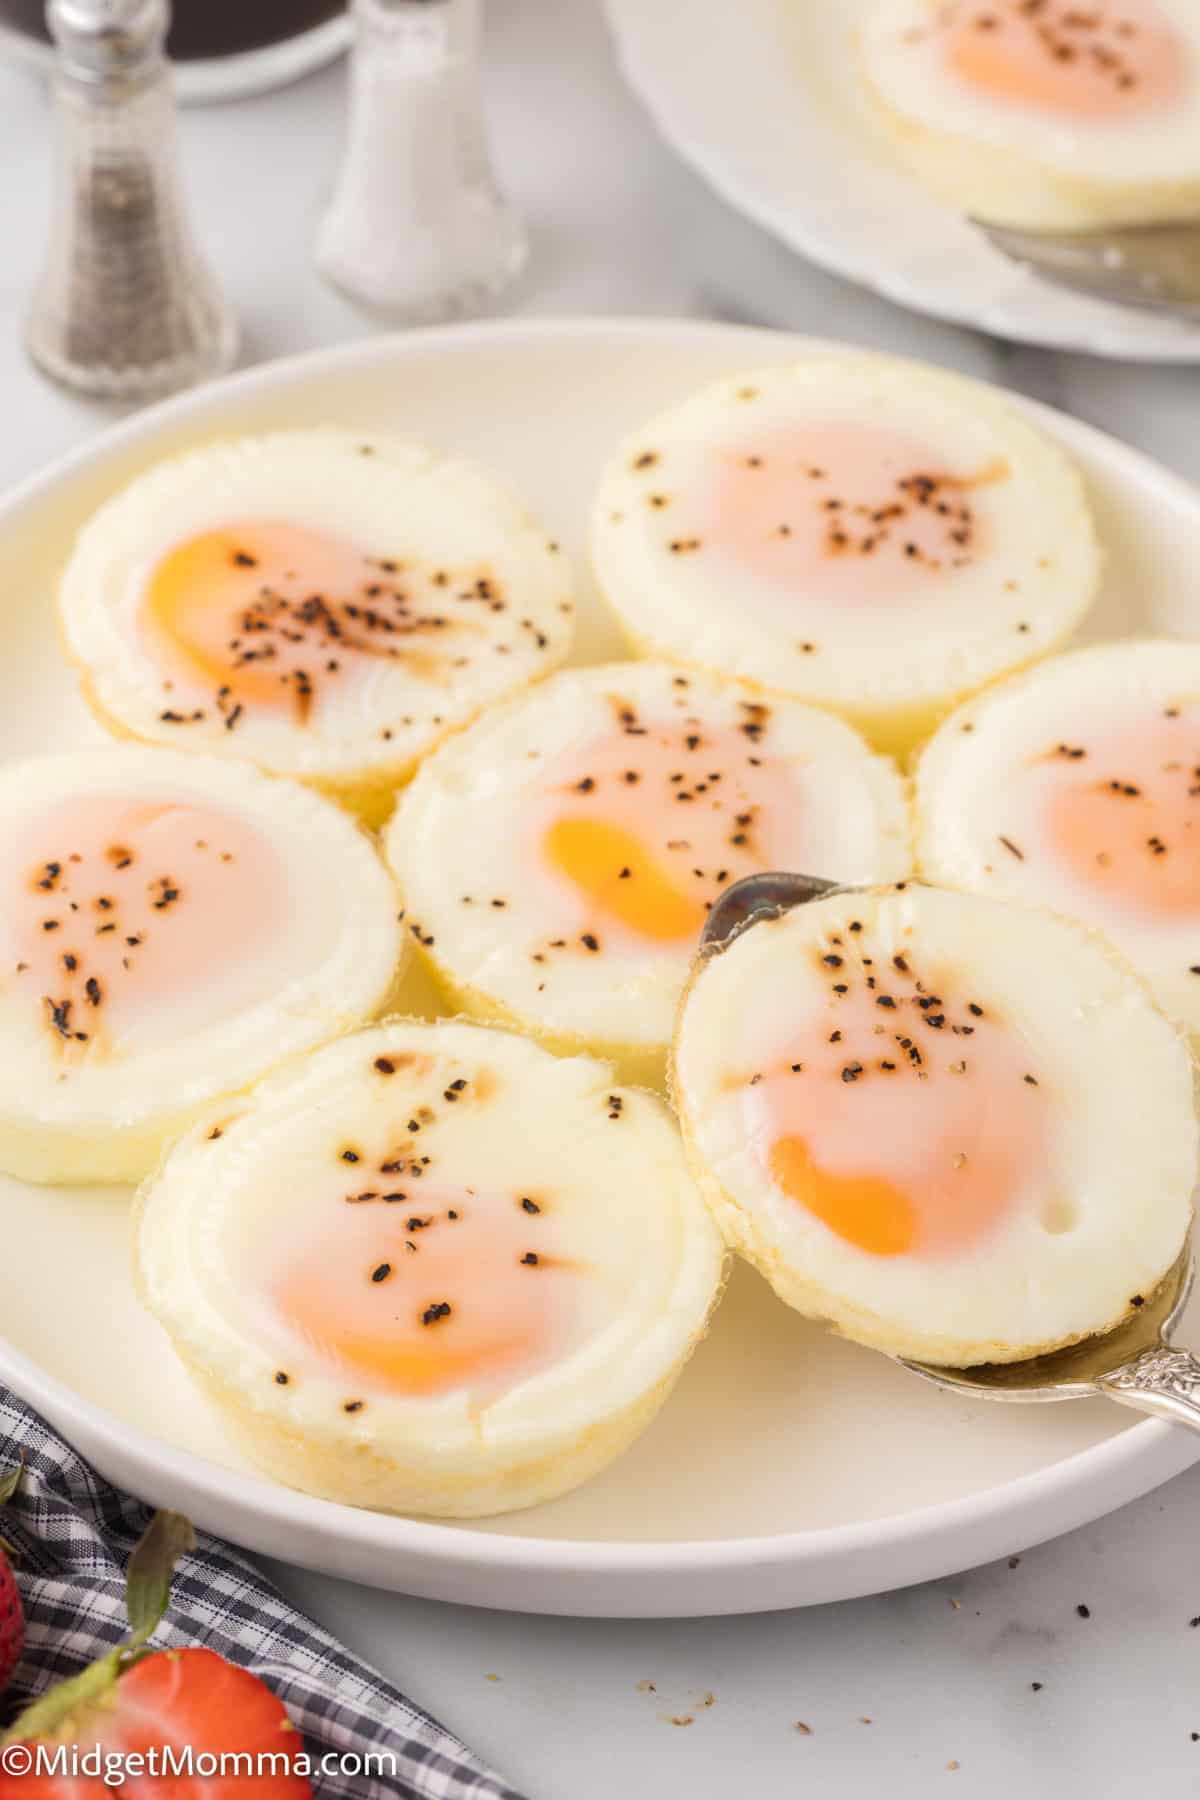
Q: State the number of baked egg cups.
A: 8